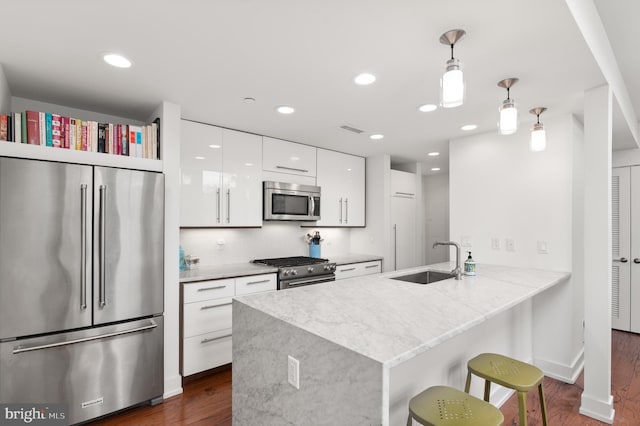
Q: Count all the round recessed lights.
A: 8